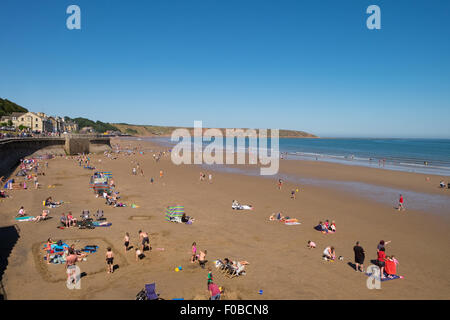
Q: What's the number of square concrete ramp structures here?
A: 1